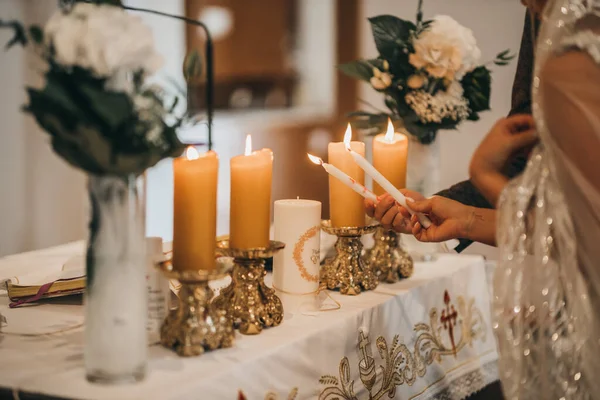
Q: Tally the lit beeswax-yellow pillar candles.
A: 4